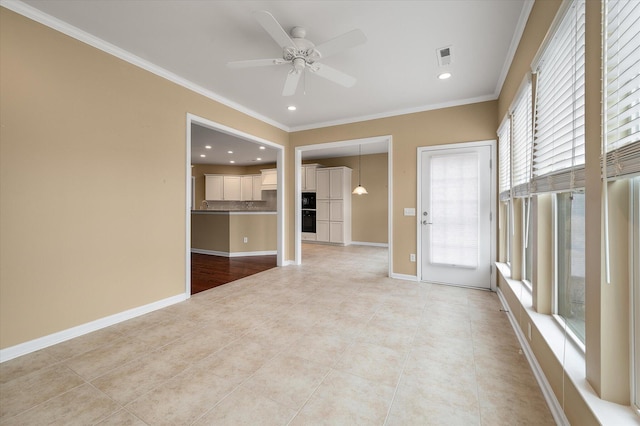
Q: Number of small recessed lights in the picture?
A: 8